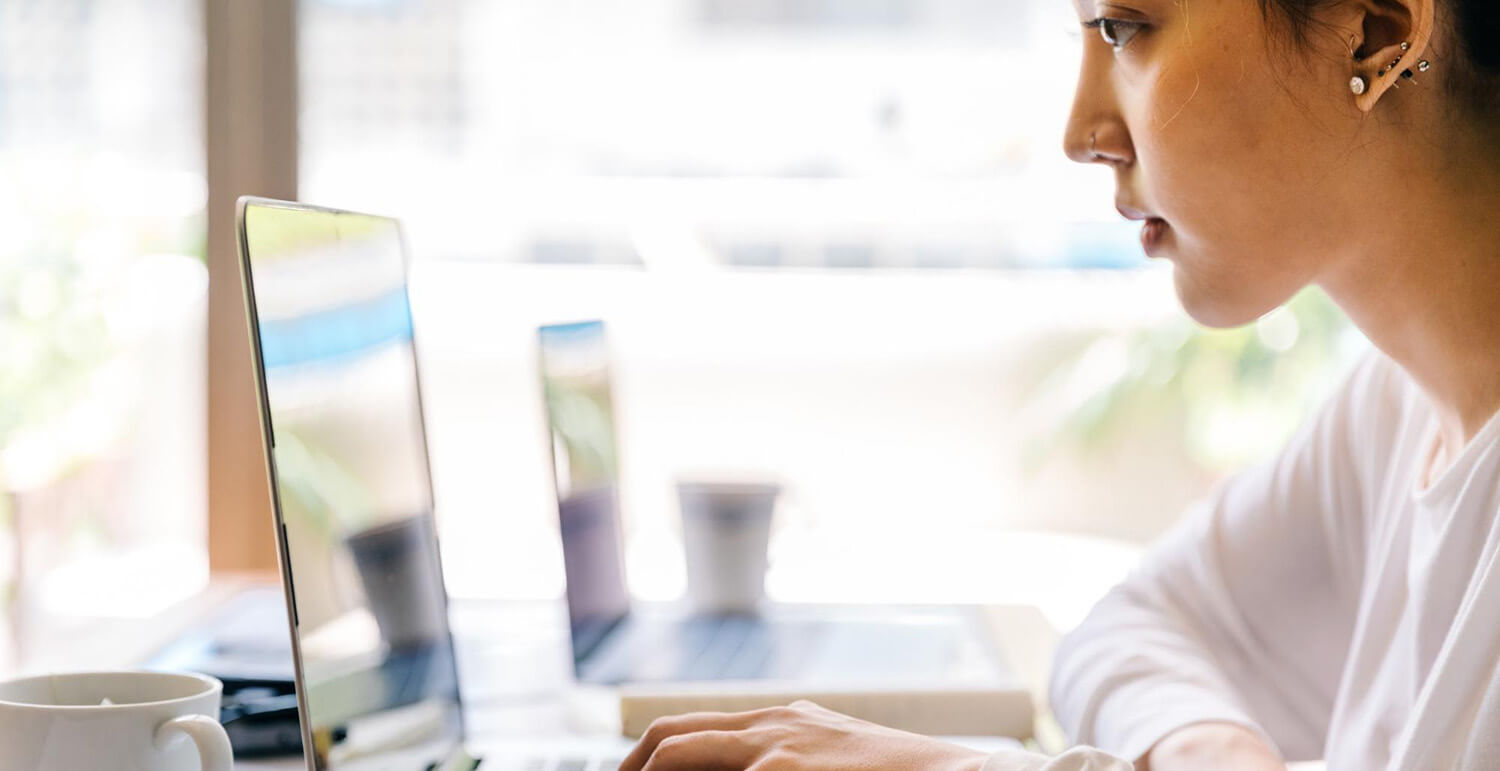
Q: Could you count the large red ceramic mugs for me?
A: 0